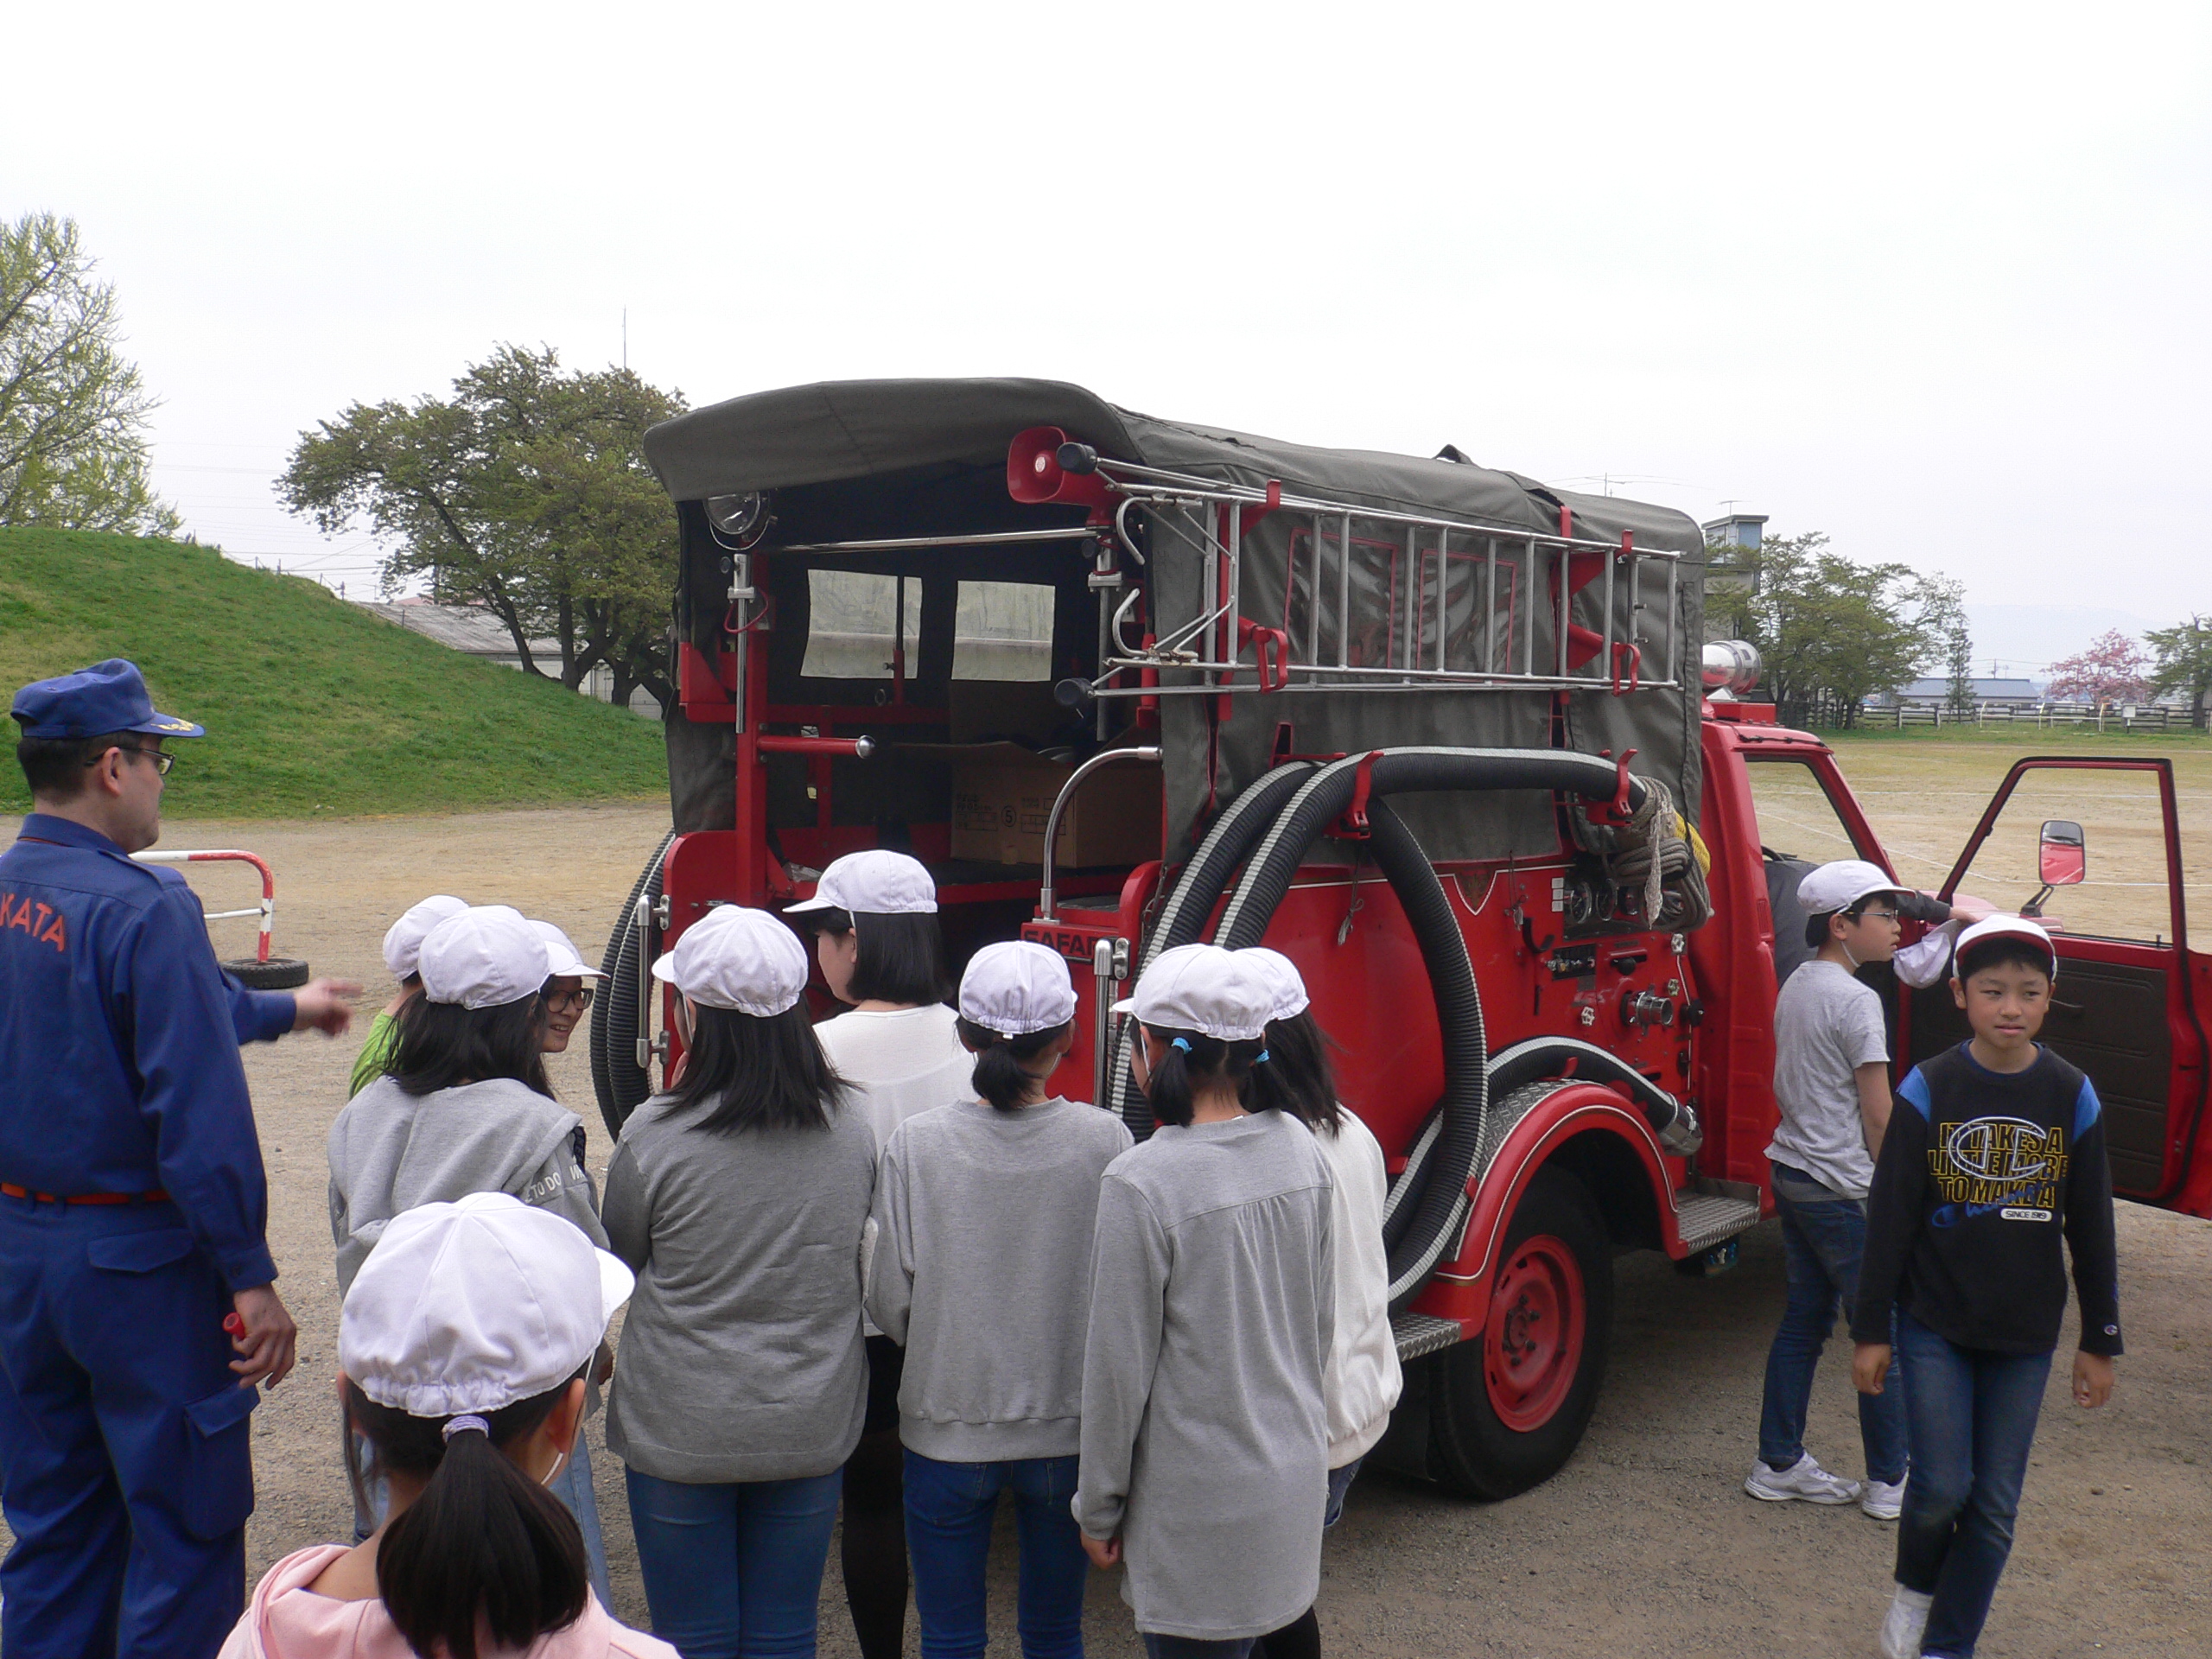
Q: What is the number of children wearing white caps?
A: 11